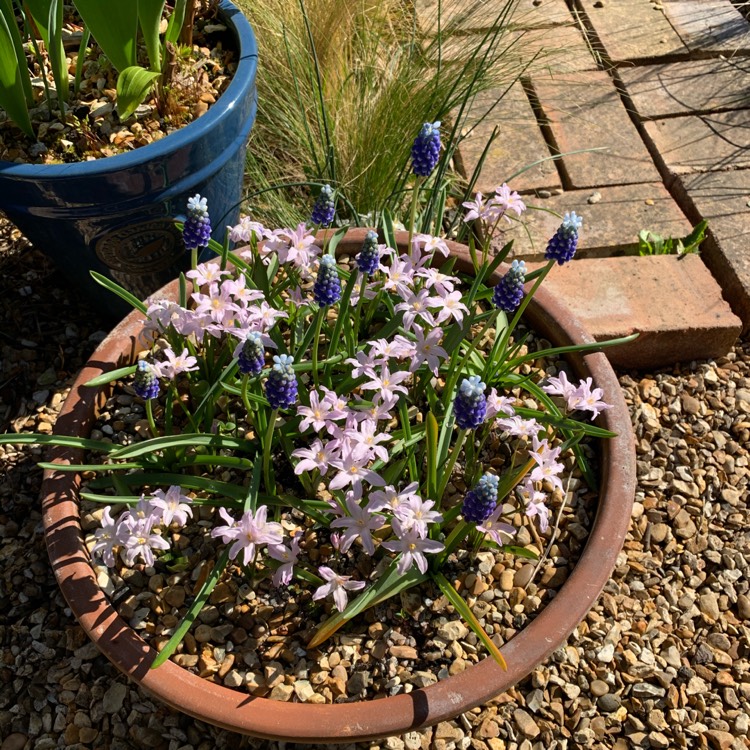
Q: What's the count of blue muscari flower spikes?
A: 12